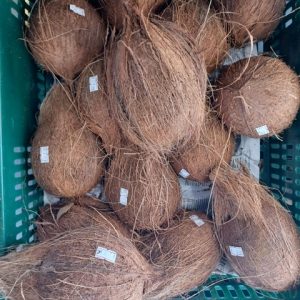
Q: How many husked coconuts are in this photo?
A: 14